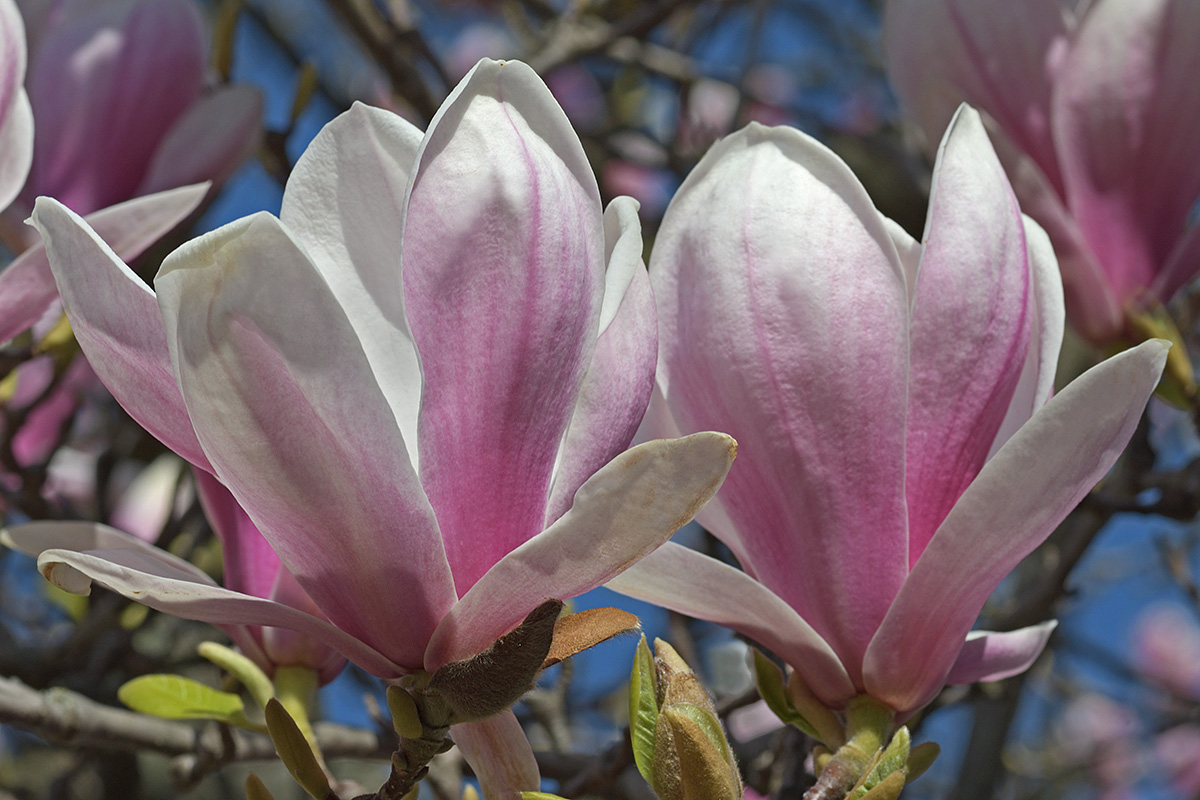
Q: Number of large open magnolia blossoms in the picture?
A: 2